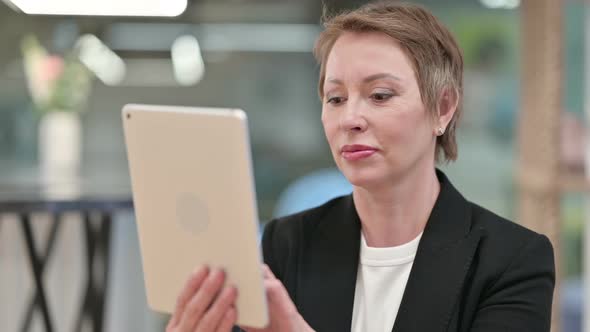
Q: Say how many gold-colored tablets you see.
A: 1